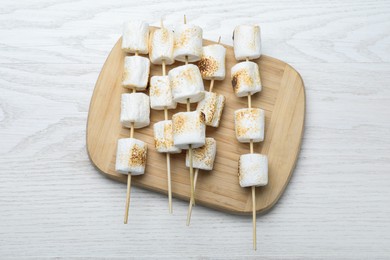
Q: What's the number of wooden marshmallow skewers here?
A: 5